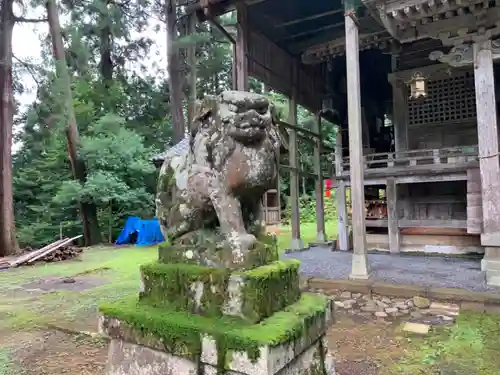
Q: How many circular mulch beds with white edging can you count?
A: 0